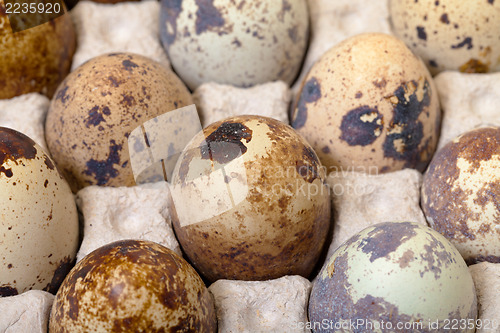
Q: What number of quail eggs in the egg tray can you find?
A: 10